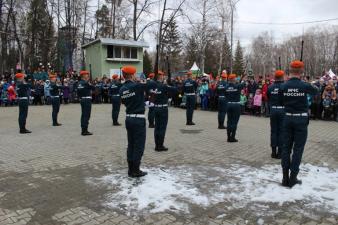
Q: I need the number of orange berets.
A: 12